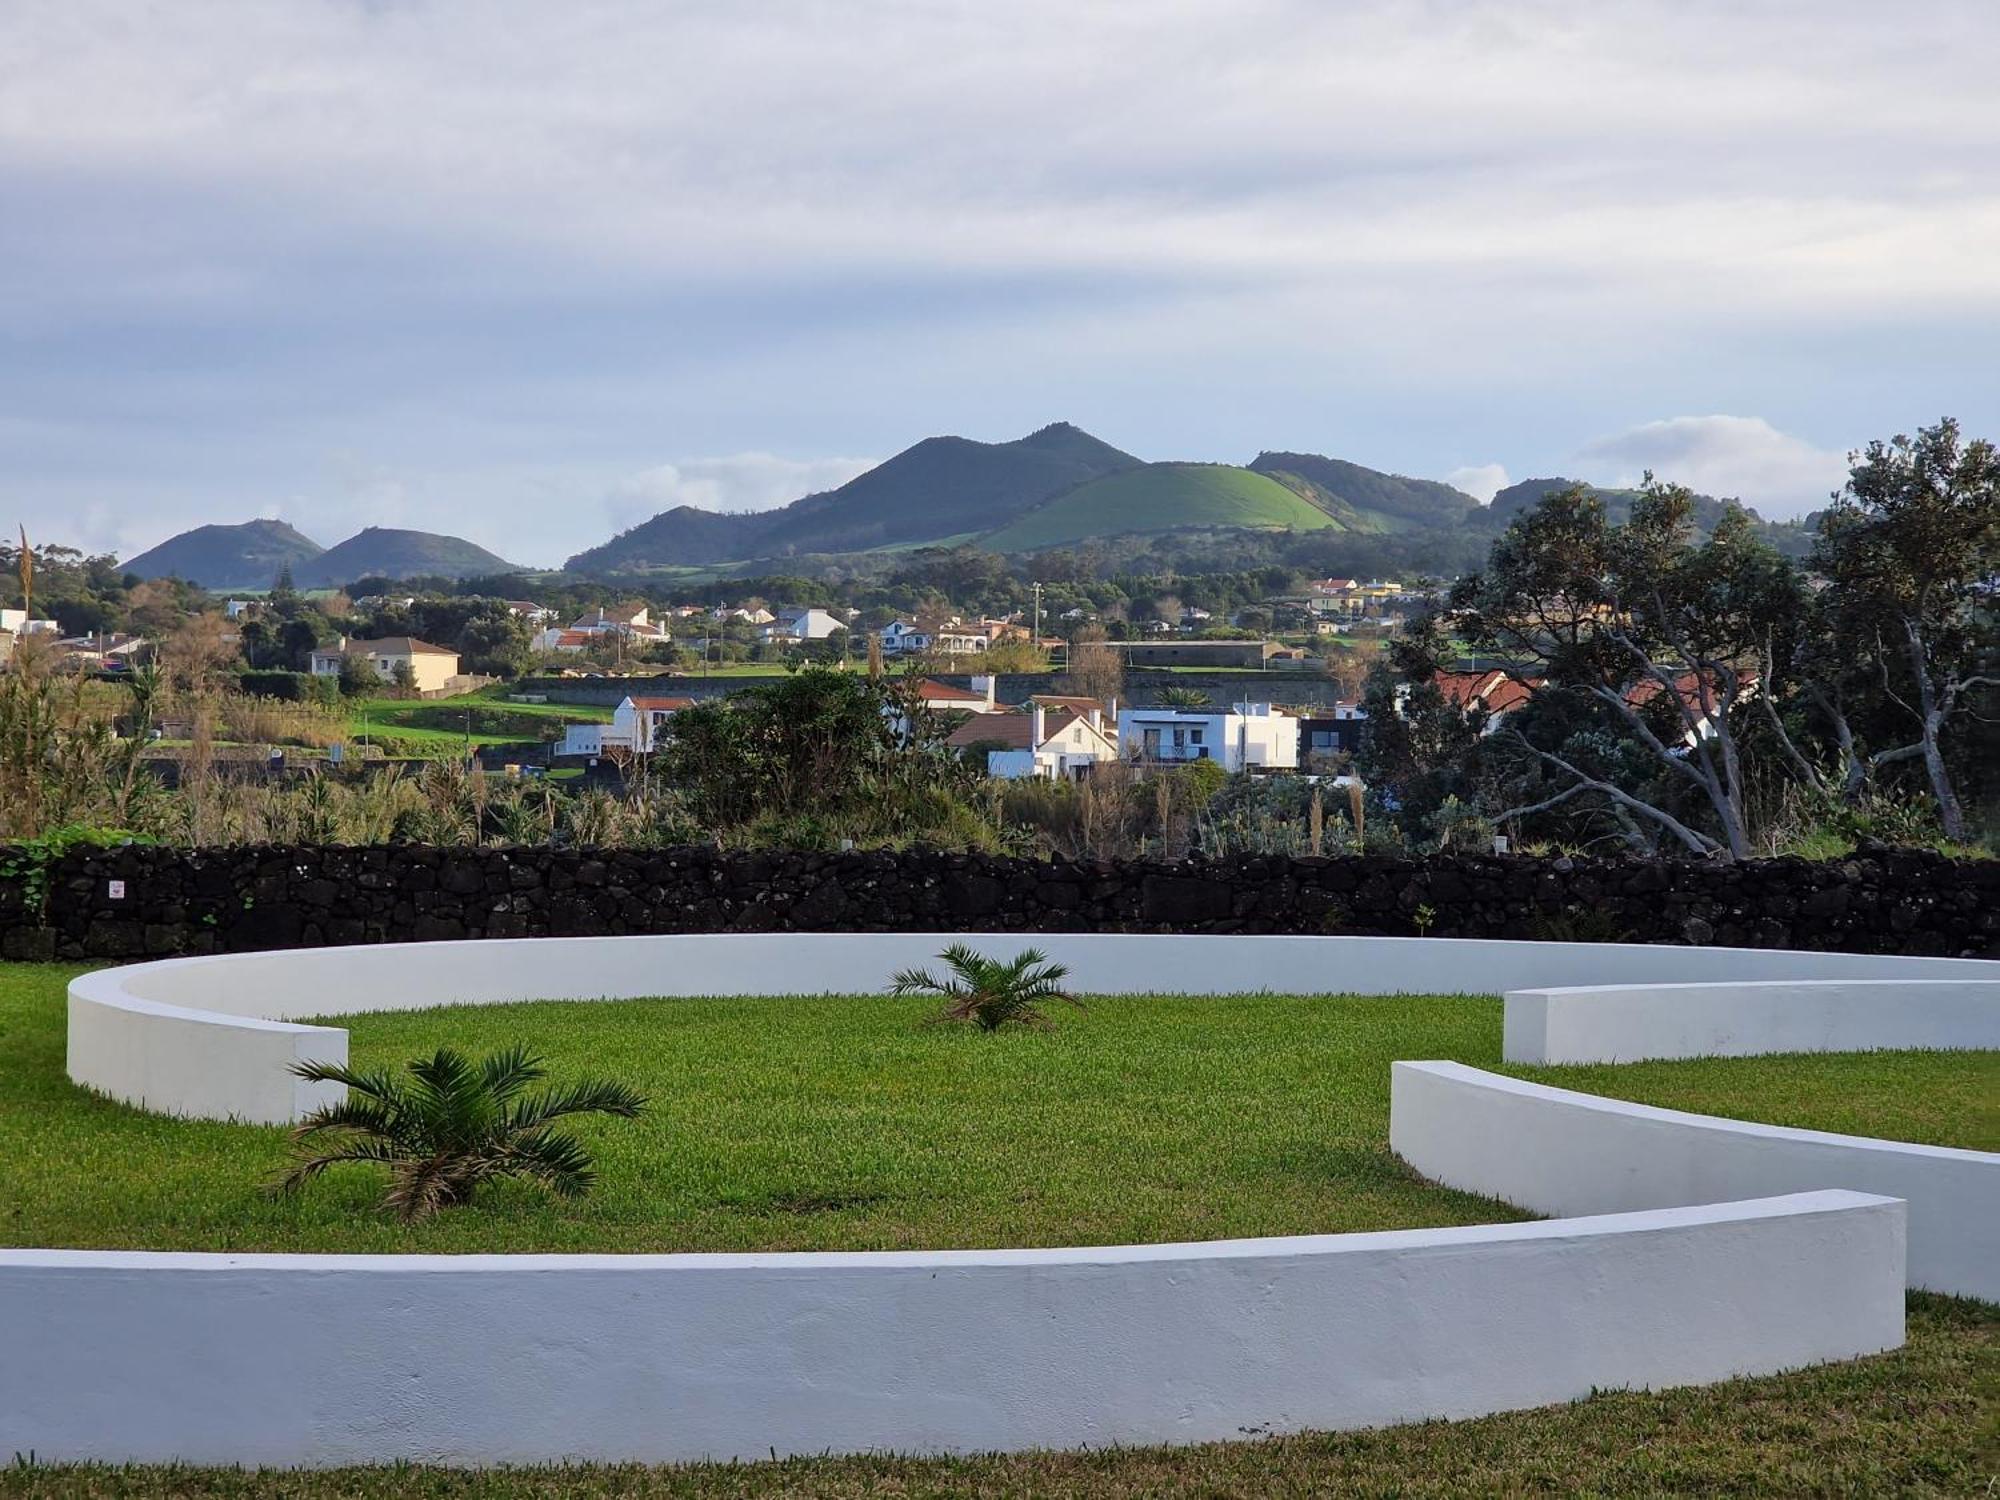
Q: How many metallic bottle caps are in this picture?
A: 0